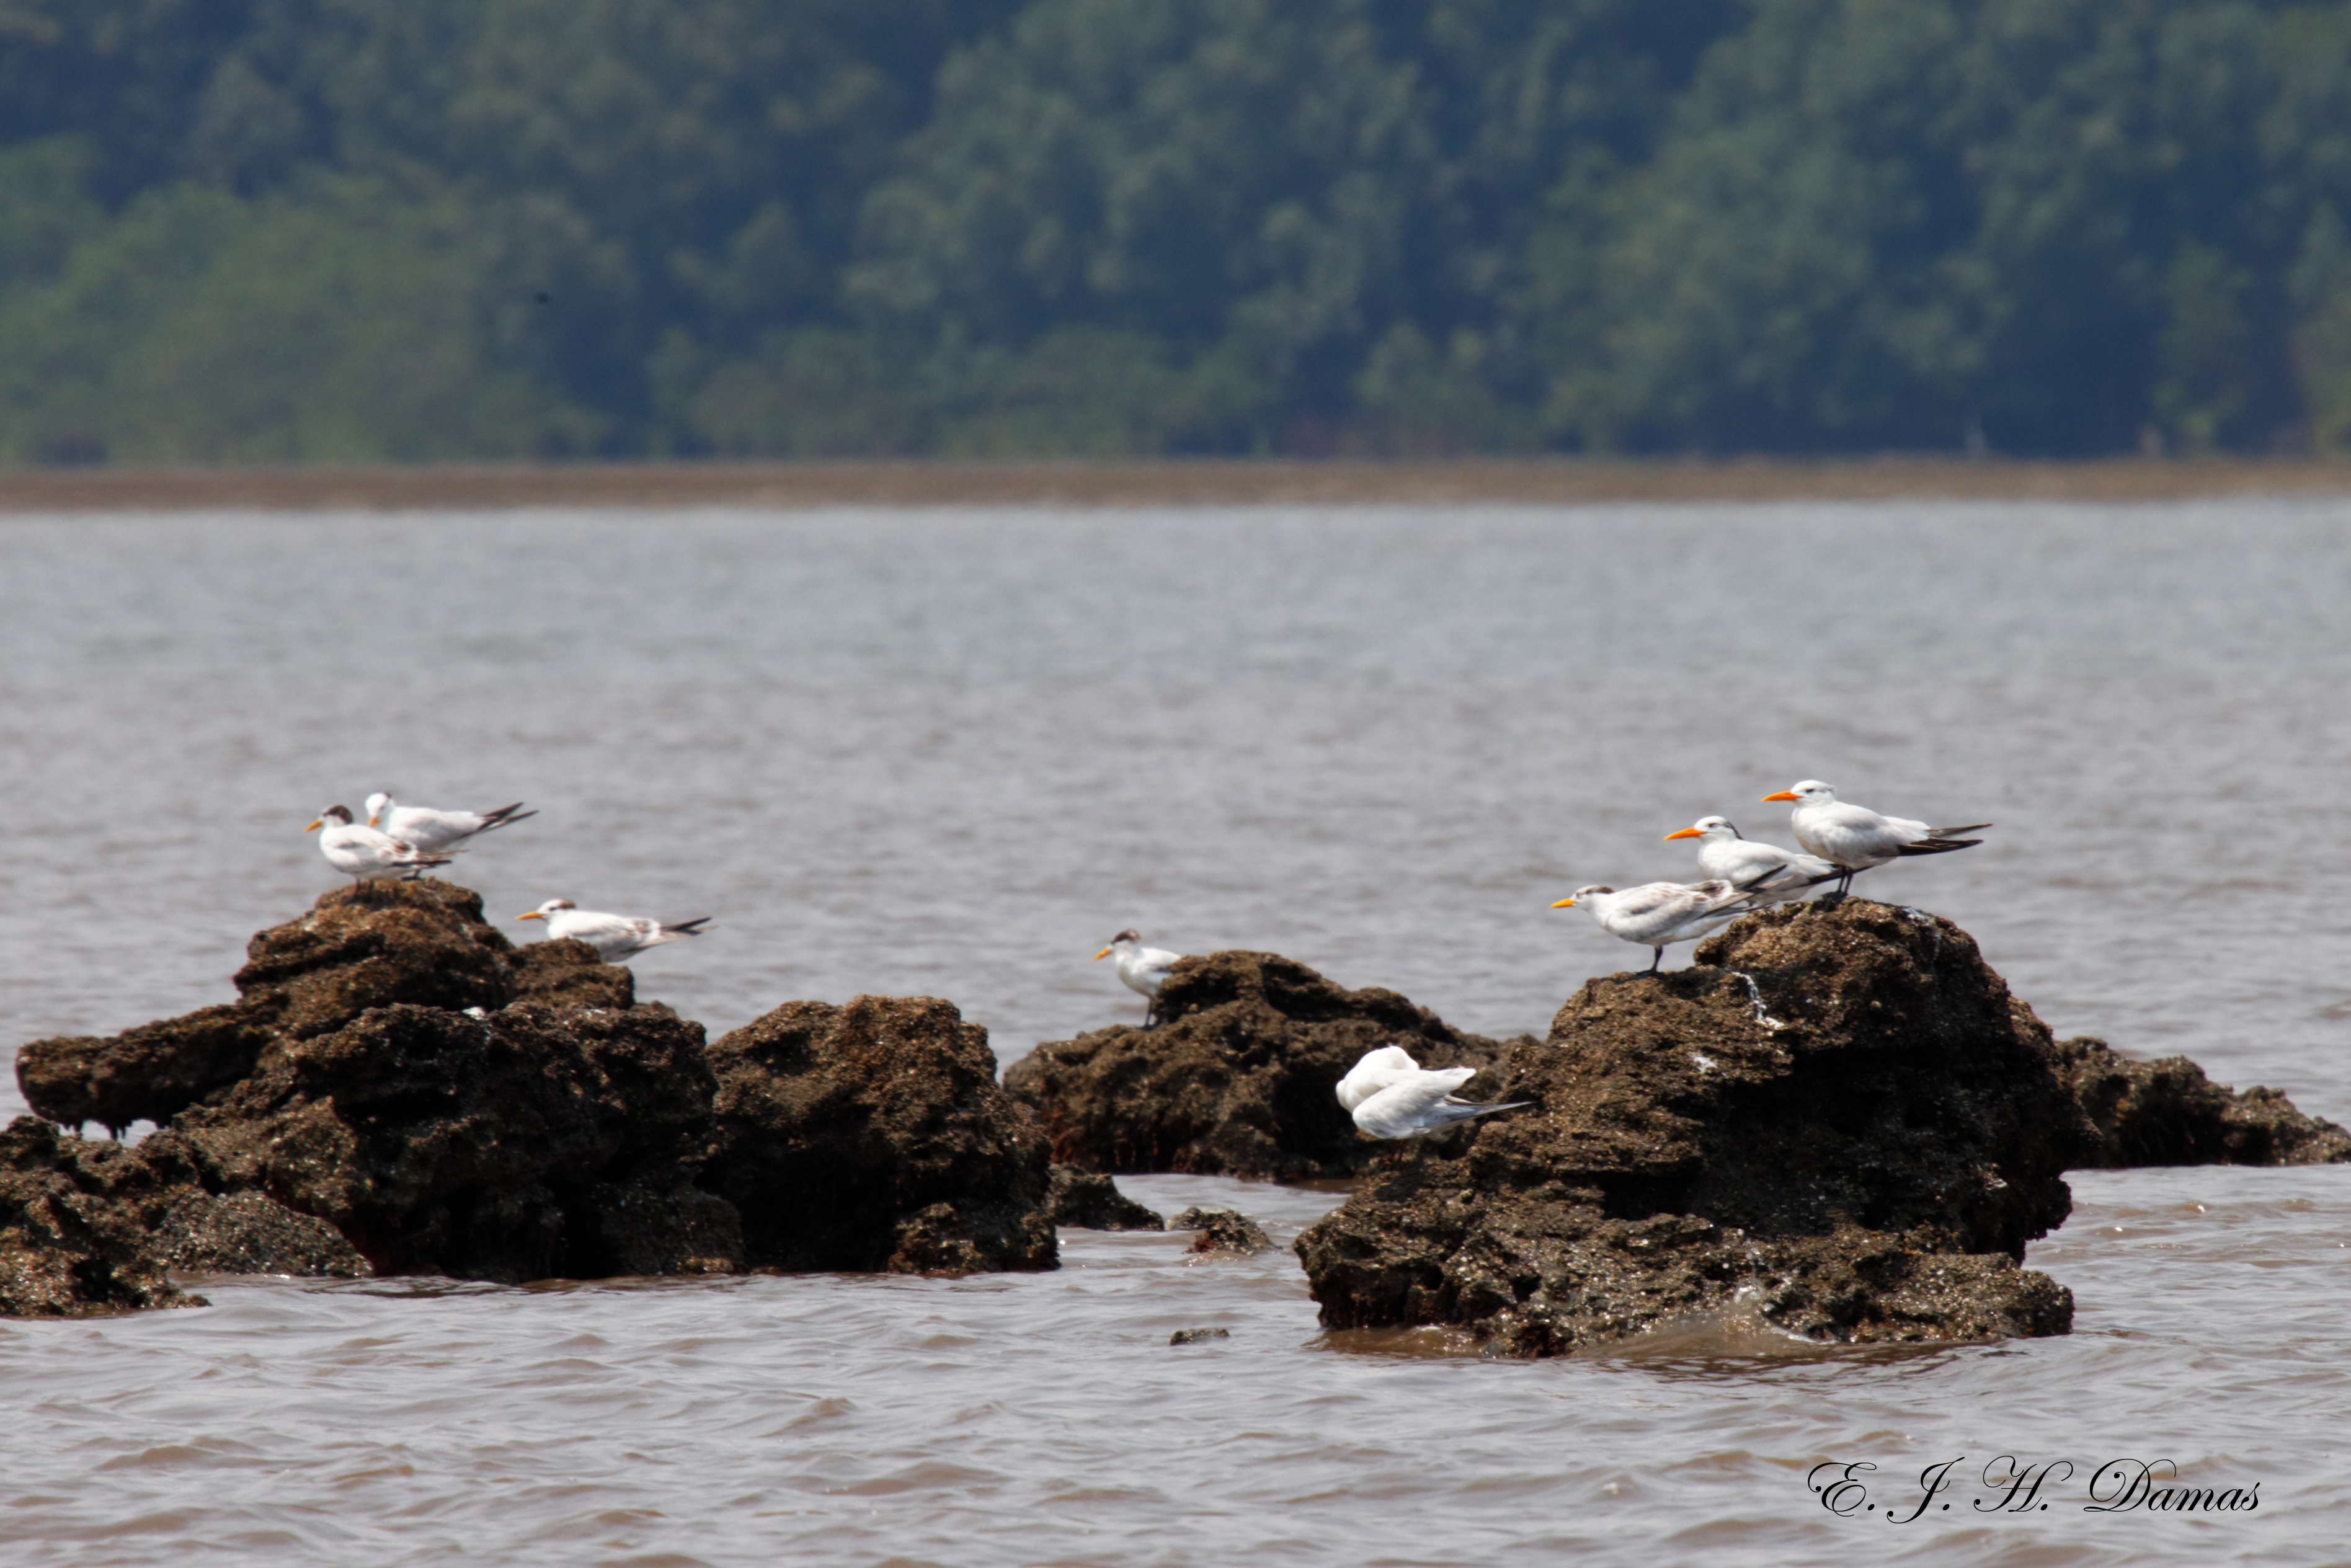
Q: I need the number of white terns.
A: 8